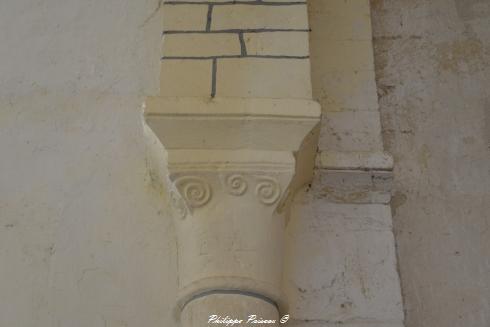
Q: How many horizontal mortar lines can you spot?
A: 3